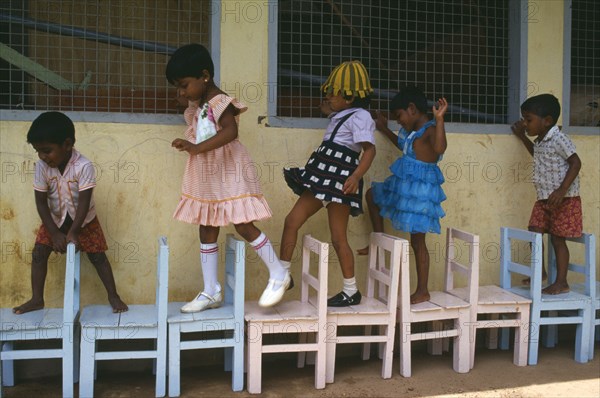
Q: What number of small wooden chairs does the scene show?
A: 9